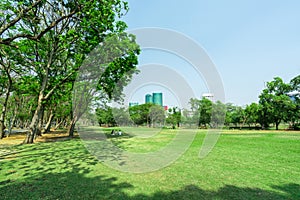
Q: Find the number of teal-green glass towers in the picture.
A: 2